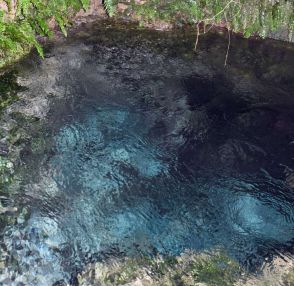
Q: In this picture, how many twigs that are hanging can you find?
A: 2